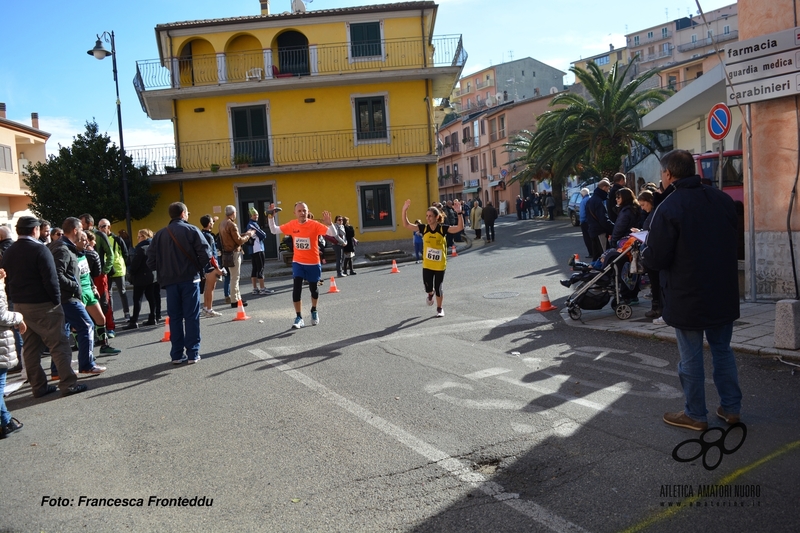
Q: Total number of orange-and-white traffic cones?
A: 7